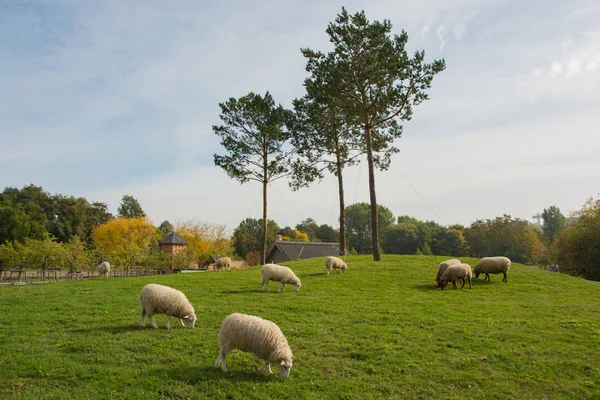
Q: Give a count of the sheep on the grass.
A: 9